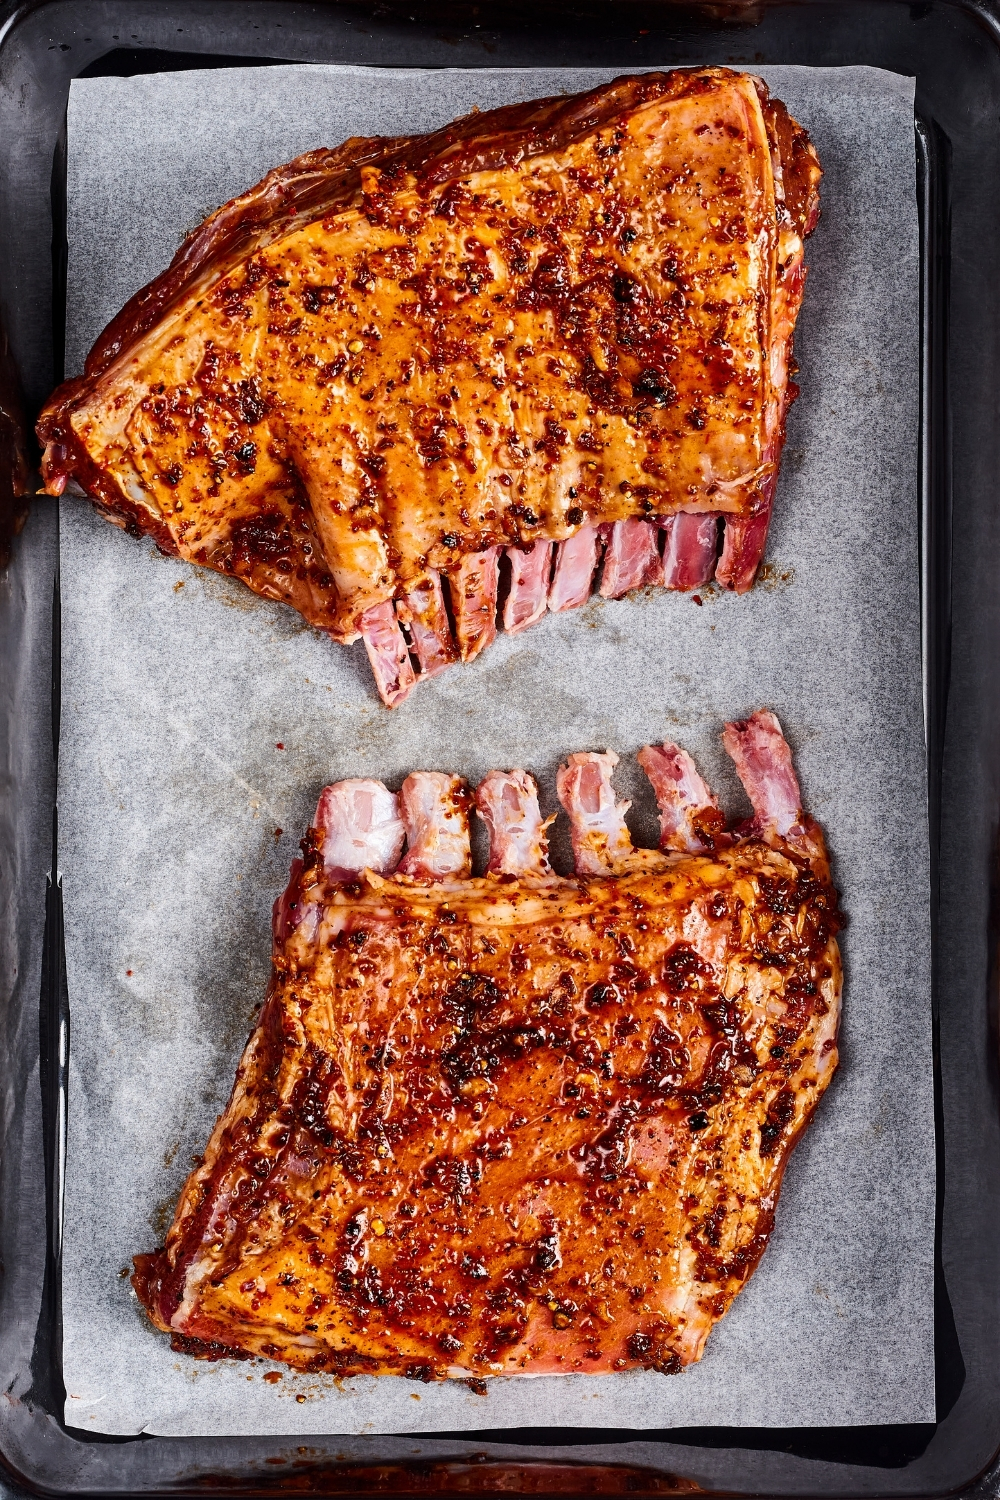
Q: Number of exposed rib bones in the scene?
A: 14